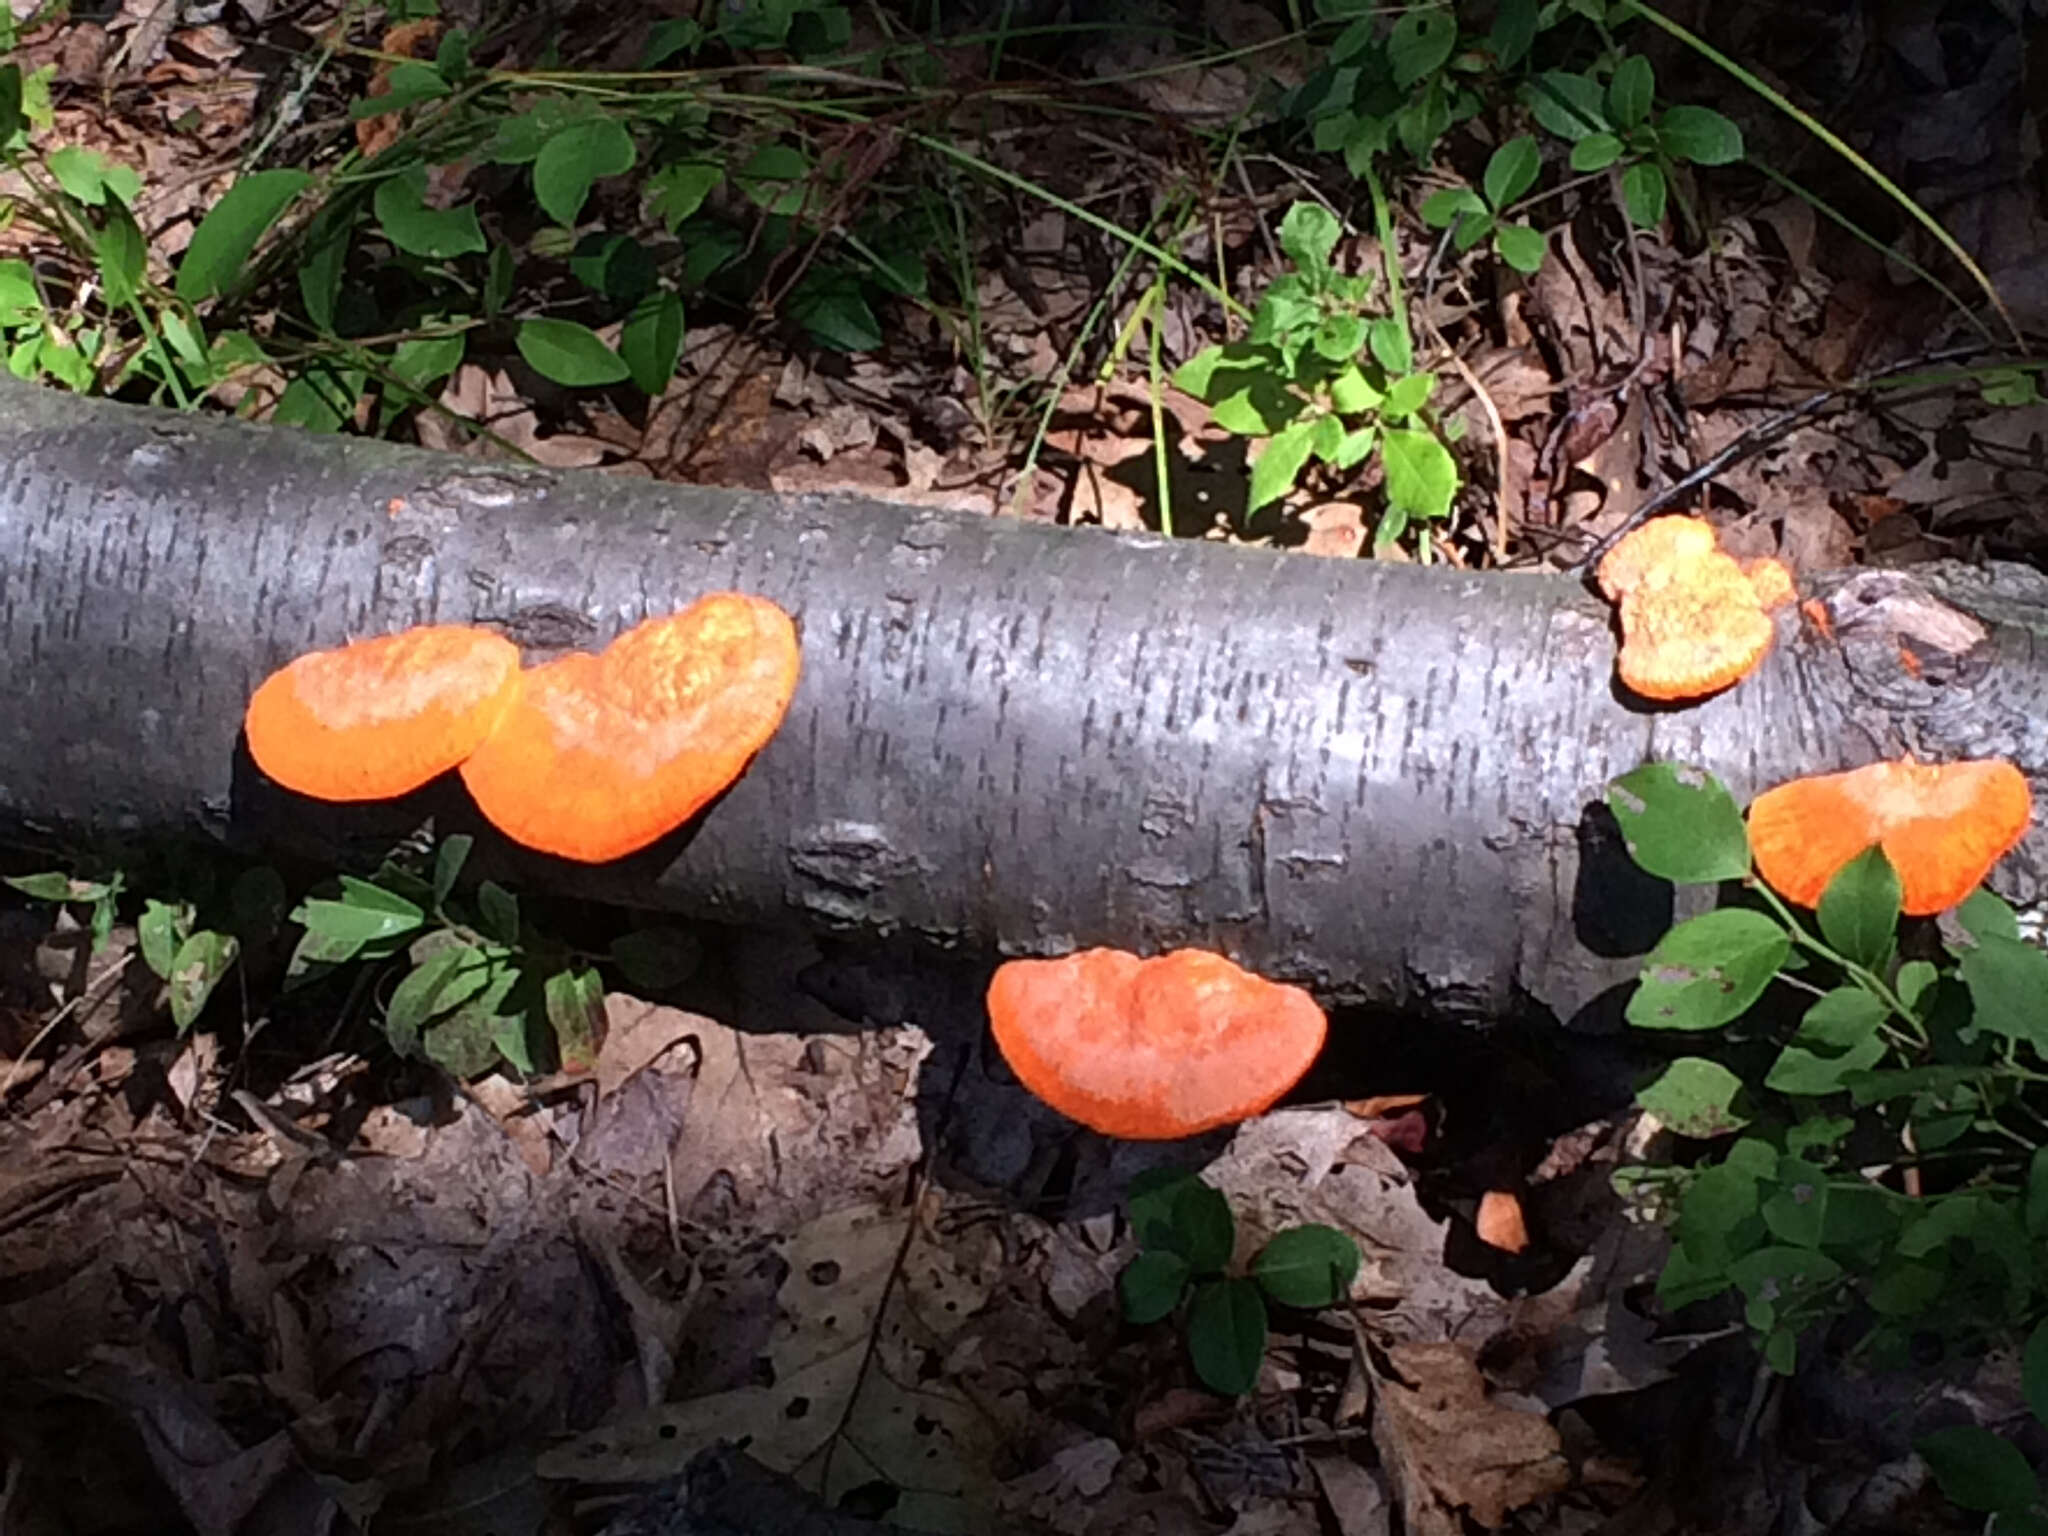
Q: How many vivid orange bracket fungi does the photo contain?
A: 5